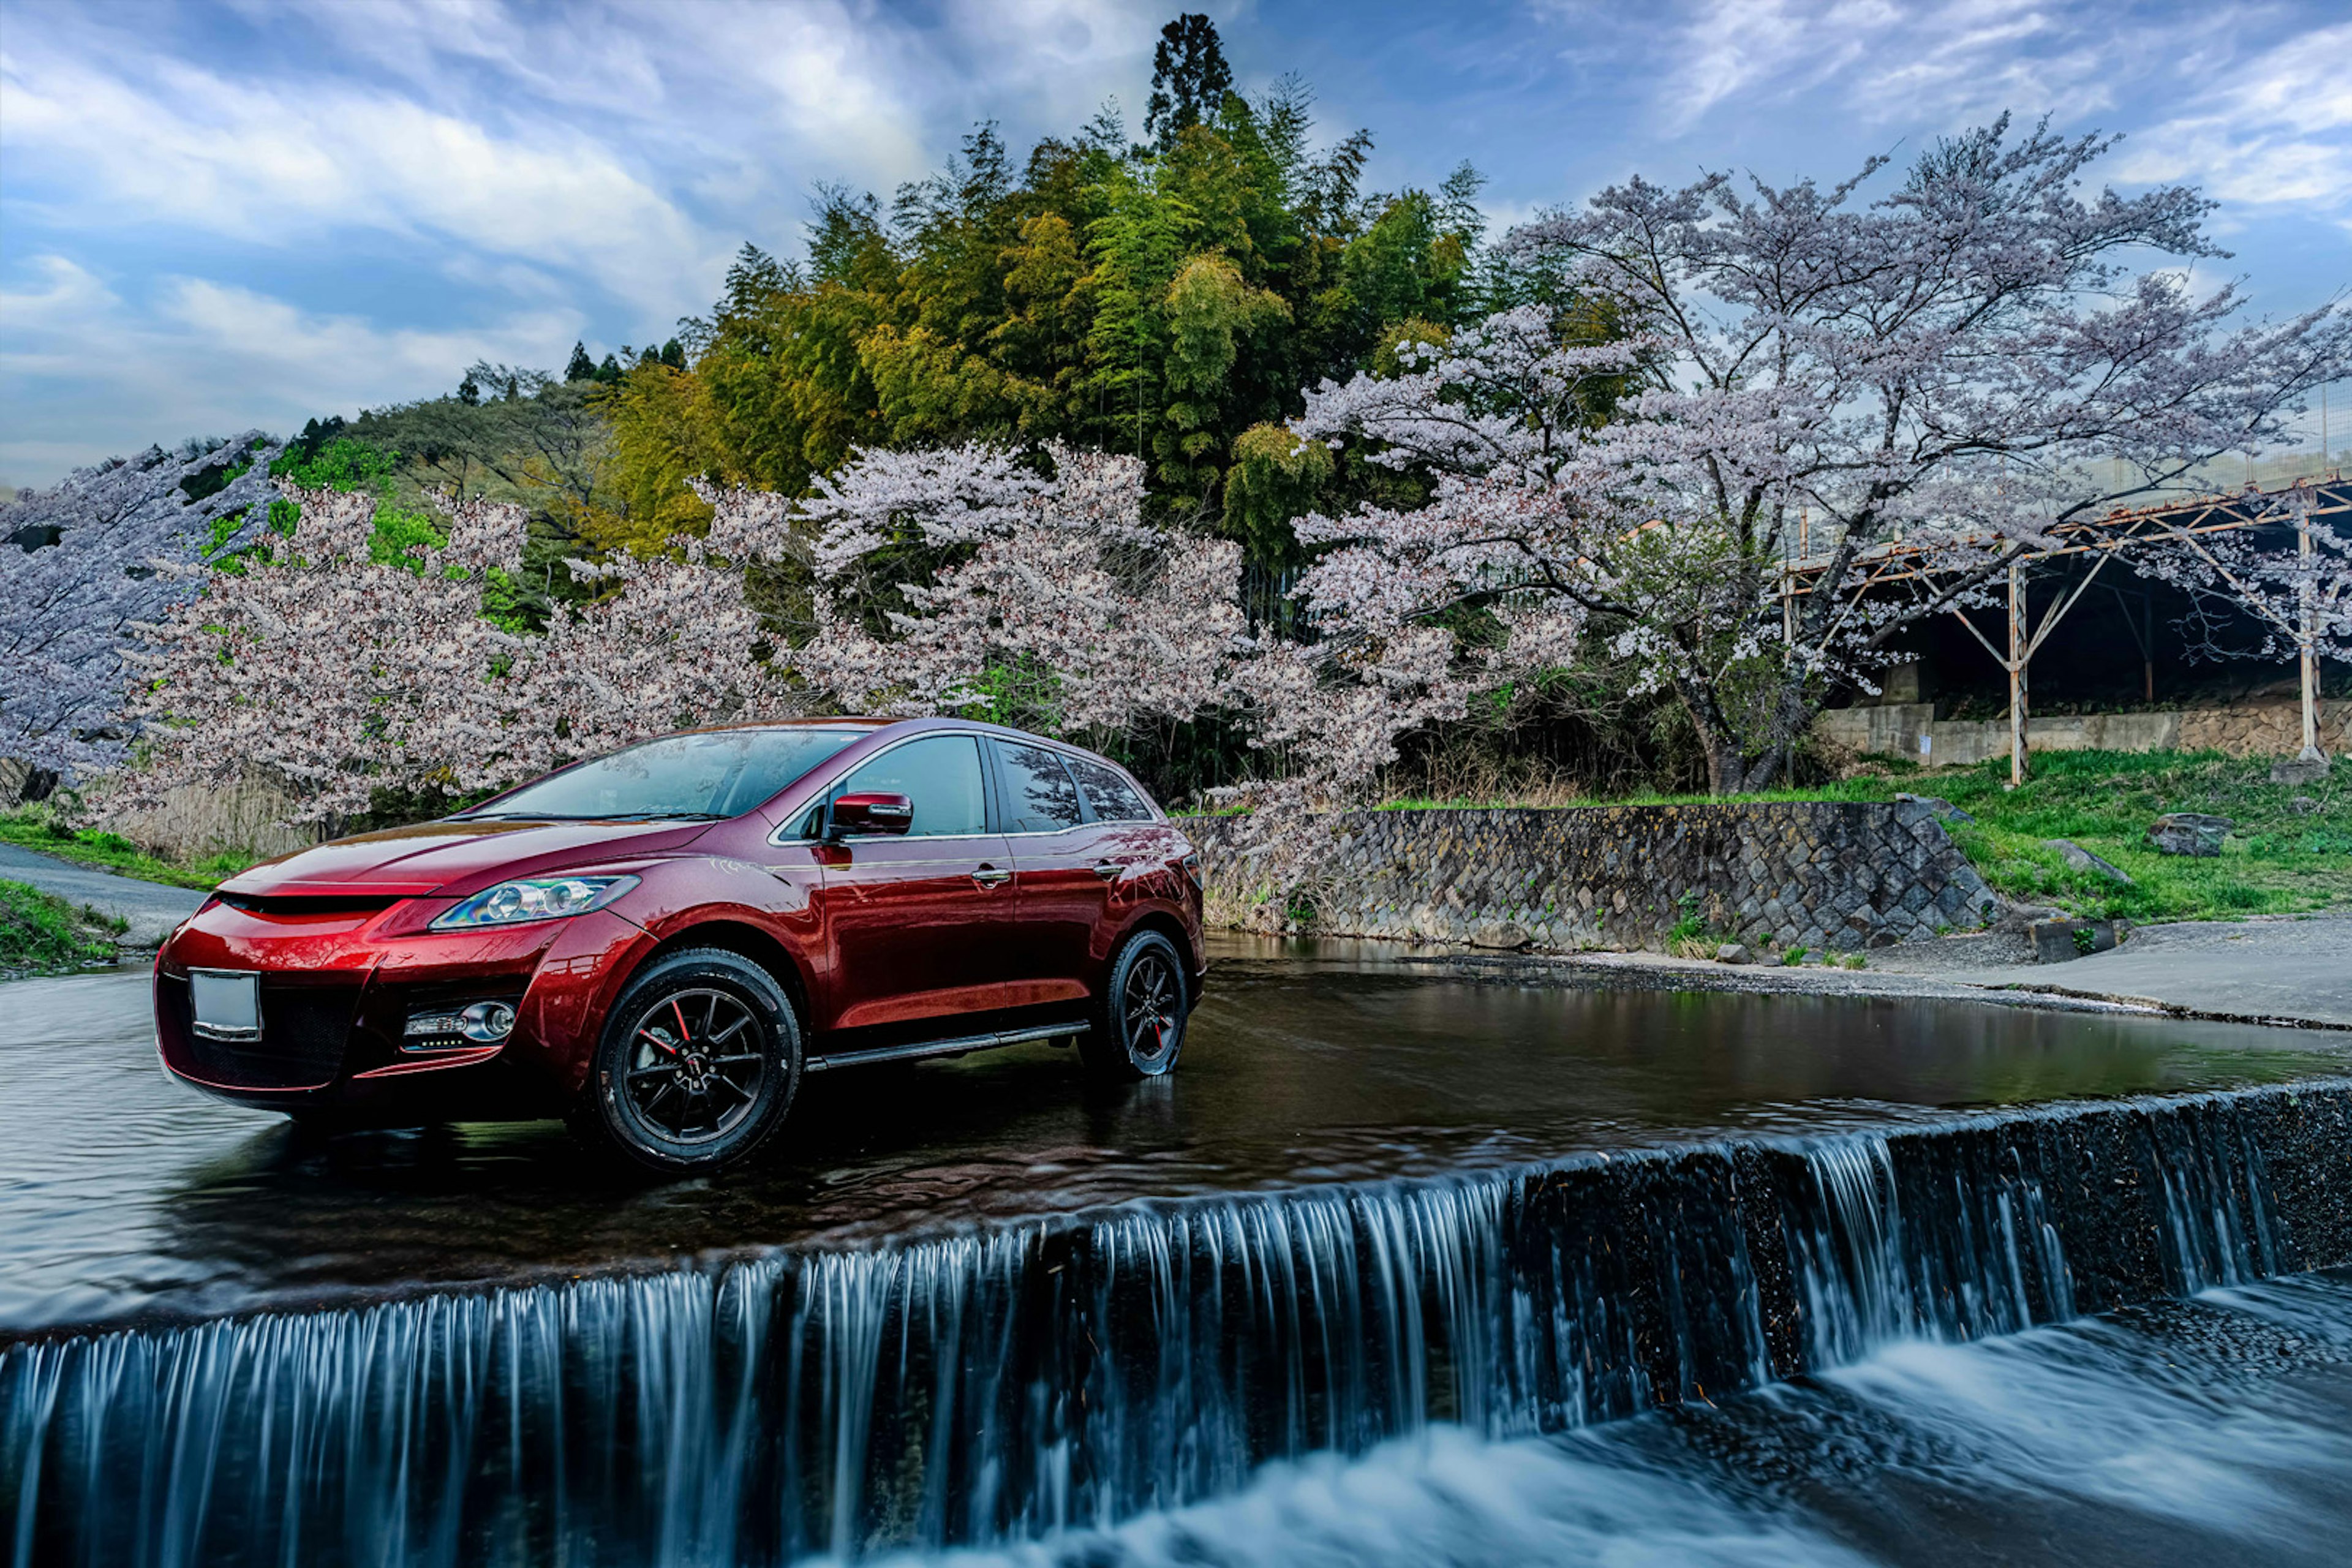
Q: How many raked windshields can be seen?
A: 1